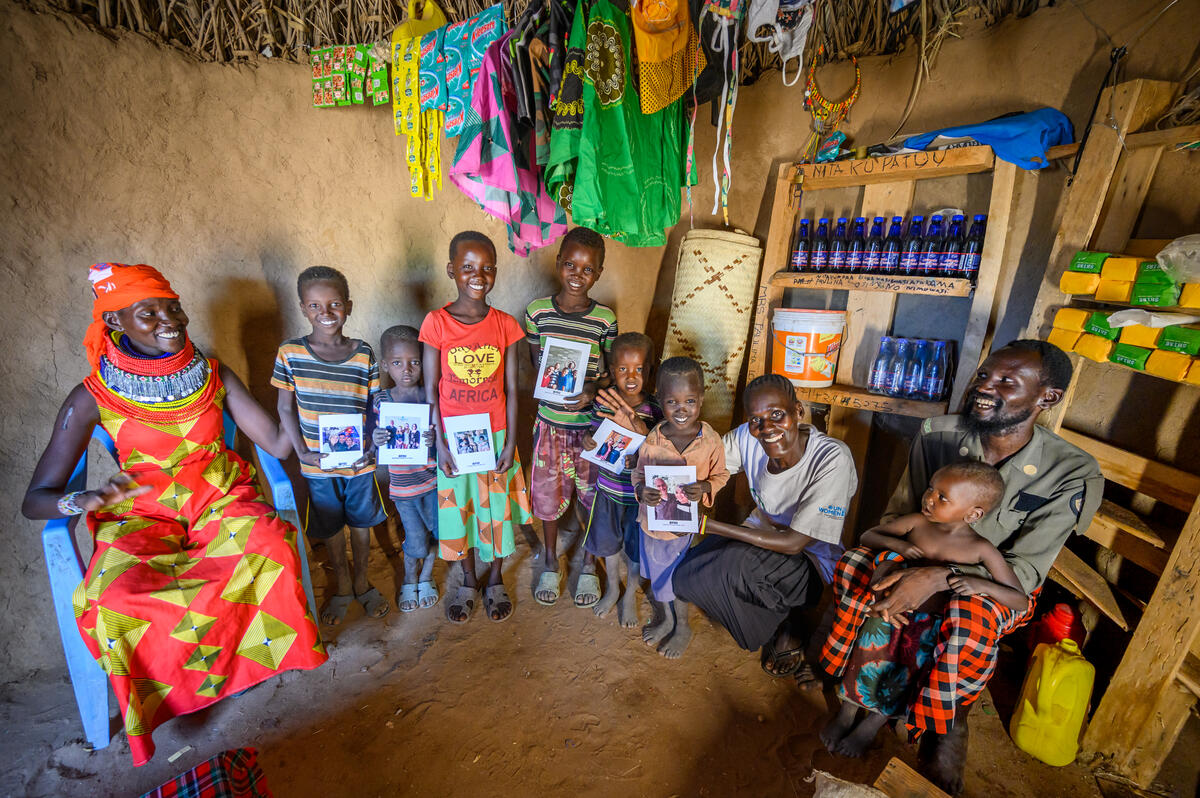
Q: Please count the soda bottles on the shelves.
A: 14